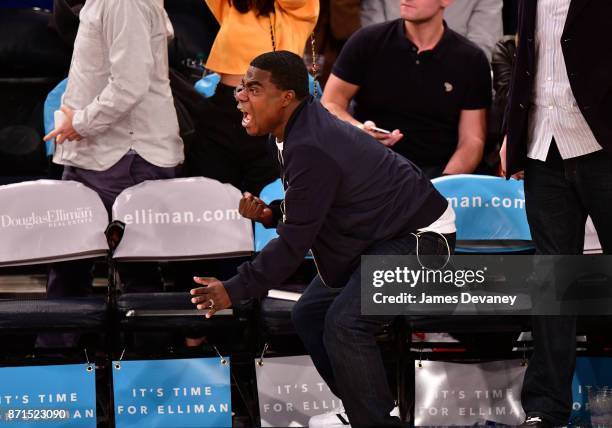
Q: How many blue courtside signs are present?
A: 3